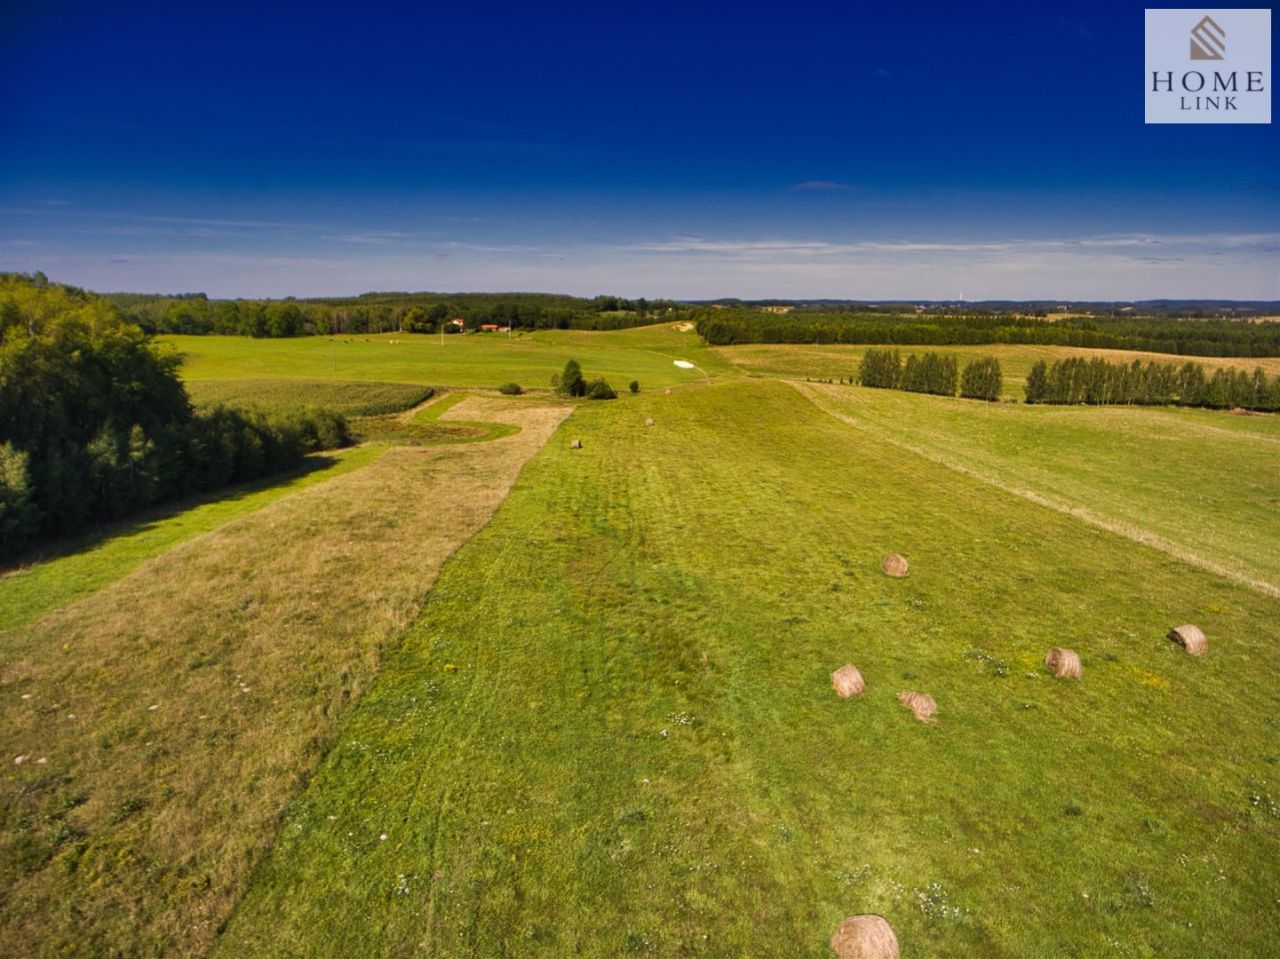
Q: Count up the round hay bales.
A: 9